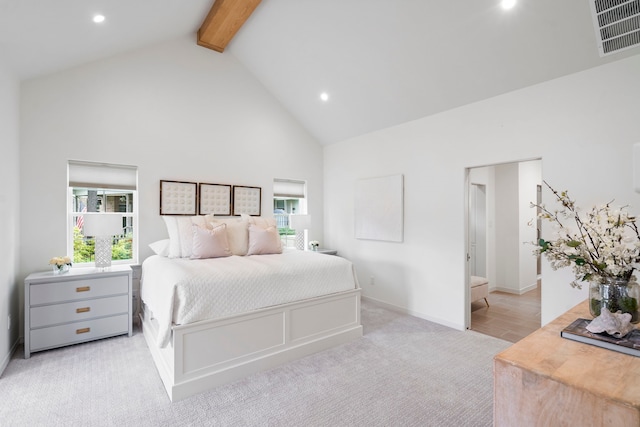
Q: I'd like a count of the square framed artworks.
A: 3